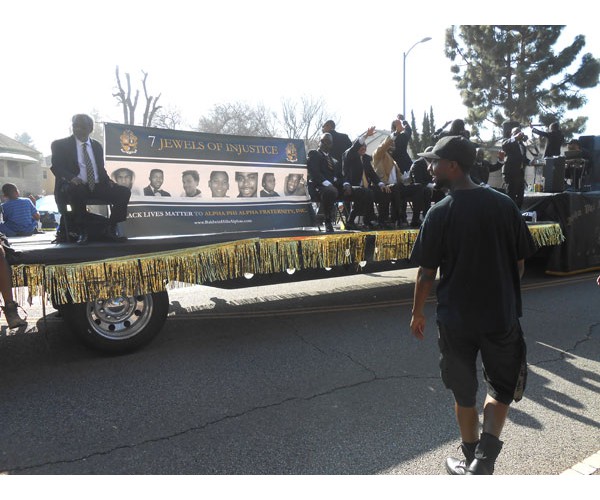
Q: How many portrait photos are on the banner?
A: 7